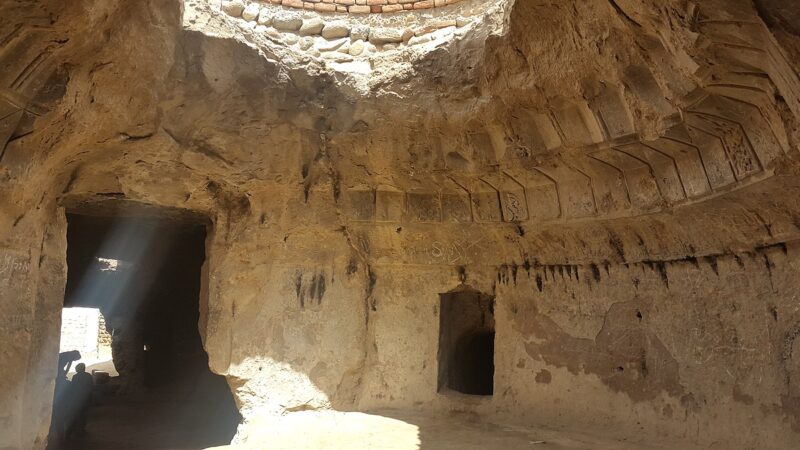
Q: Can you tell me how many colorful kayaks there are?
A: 0